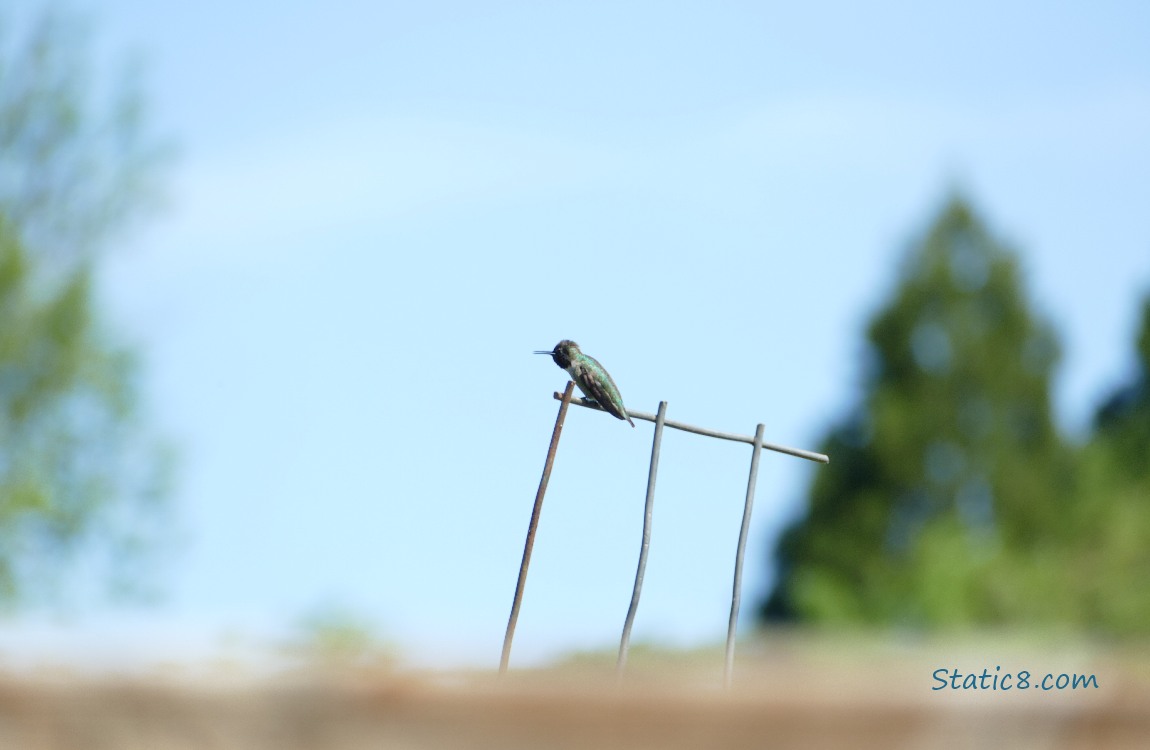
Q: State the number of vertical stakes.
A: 3